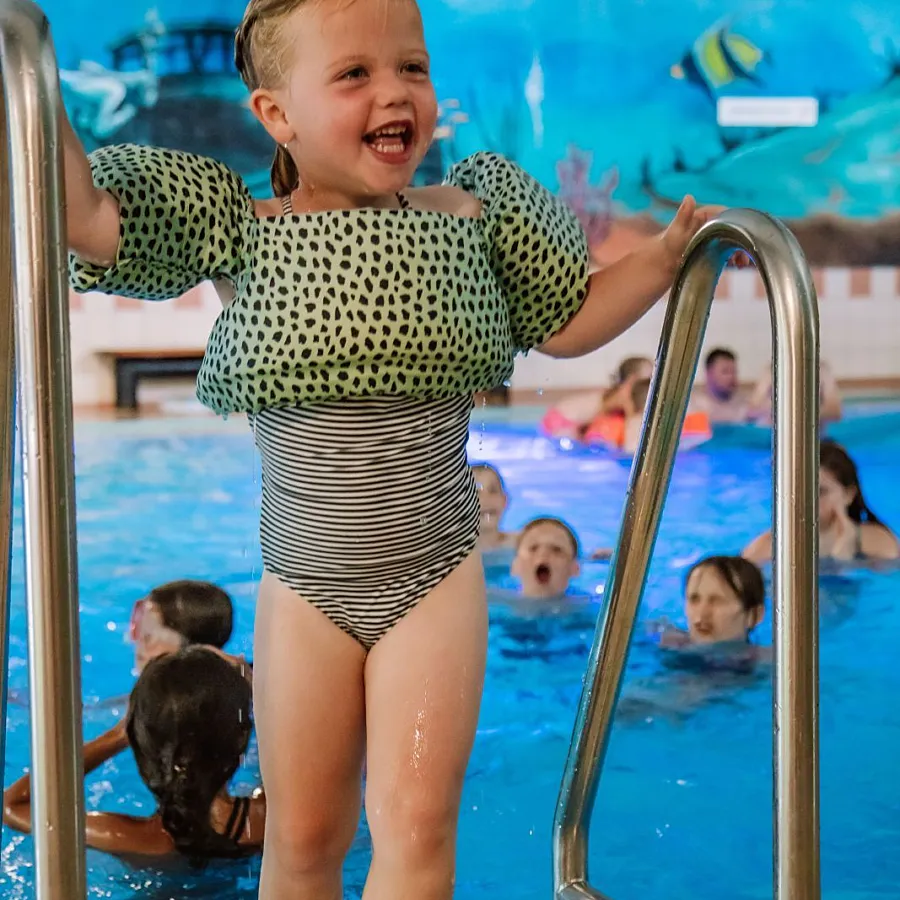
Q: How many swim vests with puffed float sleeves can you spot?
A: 1